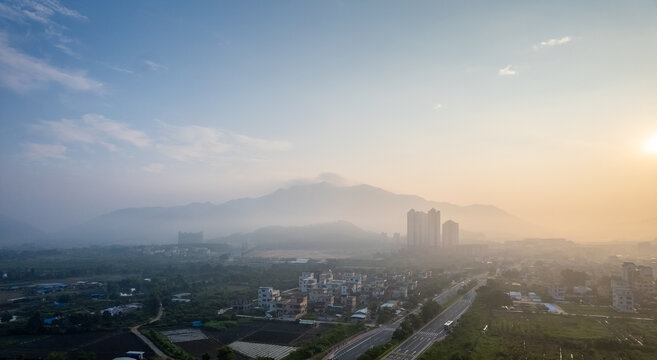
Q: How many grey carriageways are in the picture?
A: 2